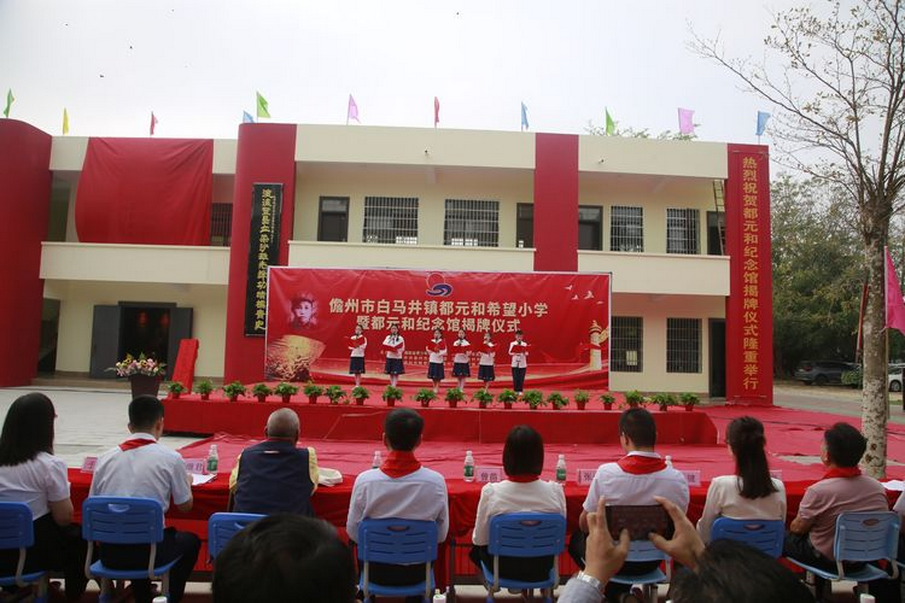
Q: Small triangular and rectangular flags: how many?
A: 11